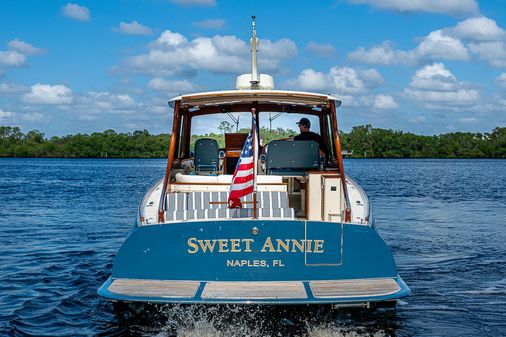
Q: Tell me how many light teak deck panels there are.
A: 3